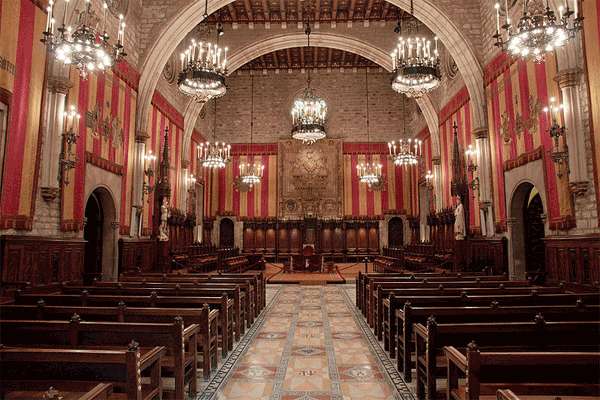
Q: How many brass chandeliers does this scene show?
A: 9